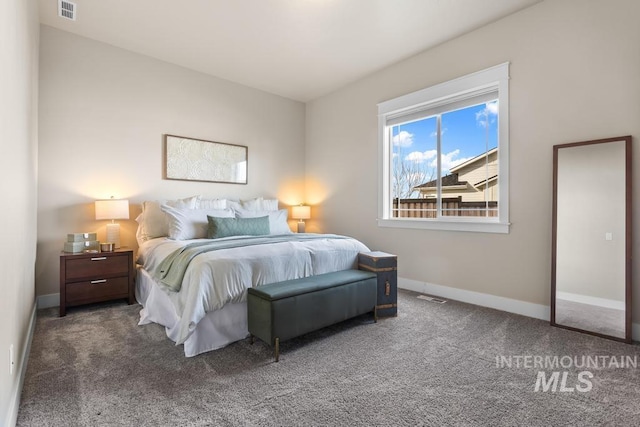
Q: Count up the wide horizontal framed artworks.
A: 1